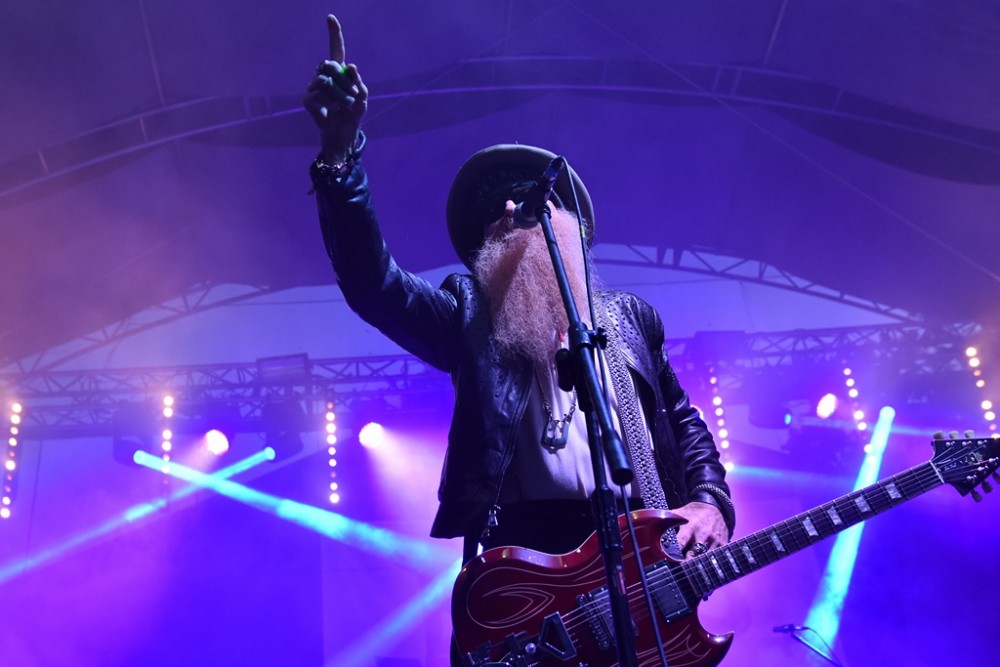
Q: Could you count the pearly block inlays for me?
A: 9